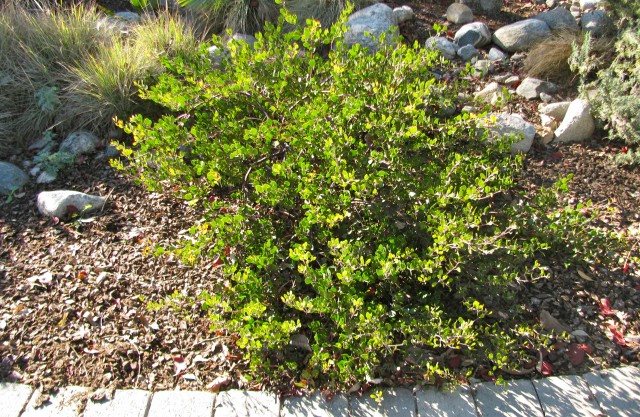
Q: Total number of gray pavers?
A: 11